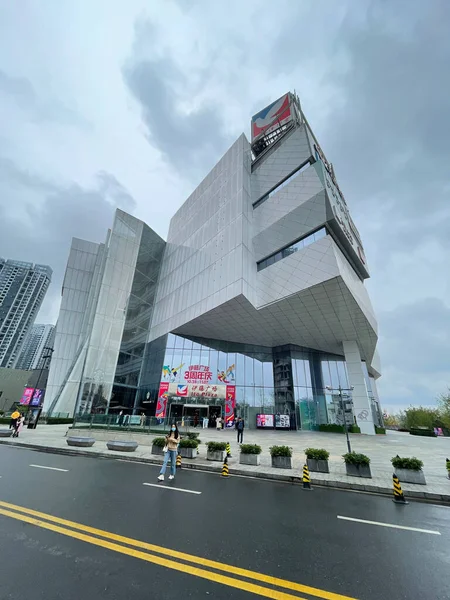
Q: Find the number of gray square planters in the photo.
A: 8